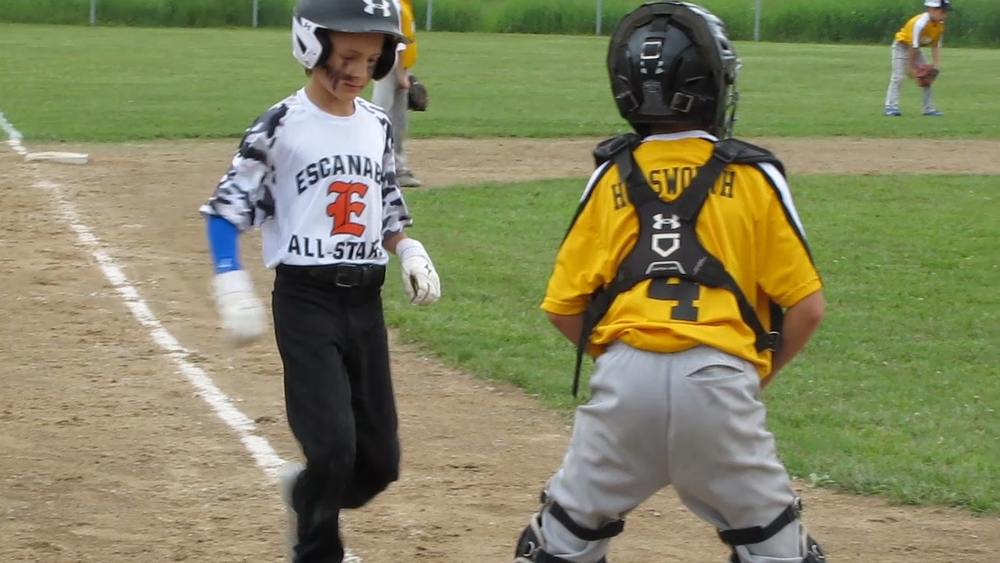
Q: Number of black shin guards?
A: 2